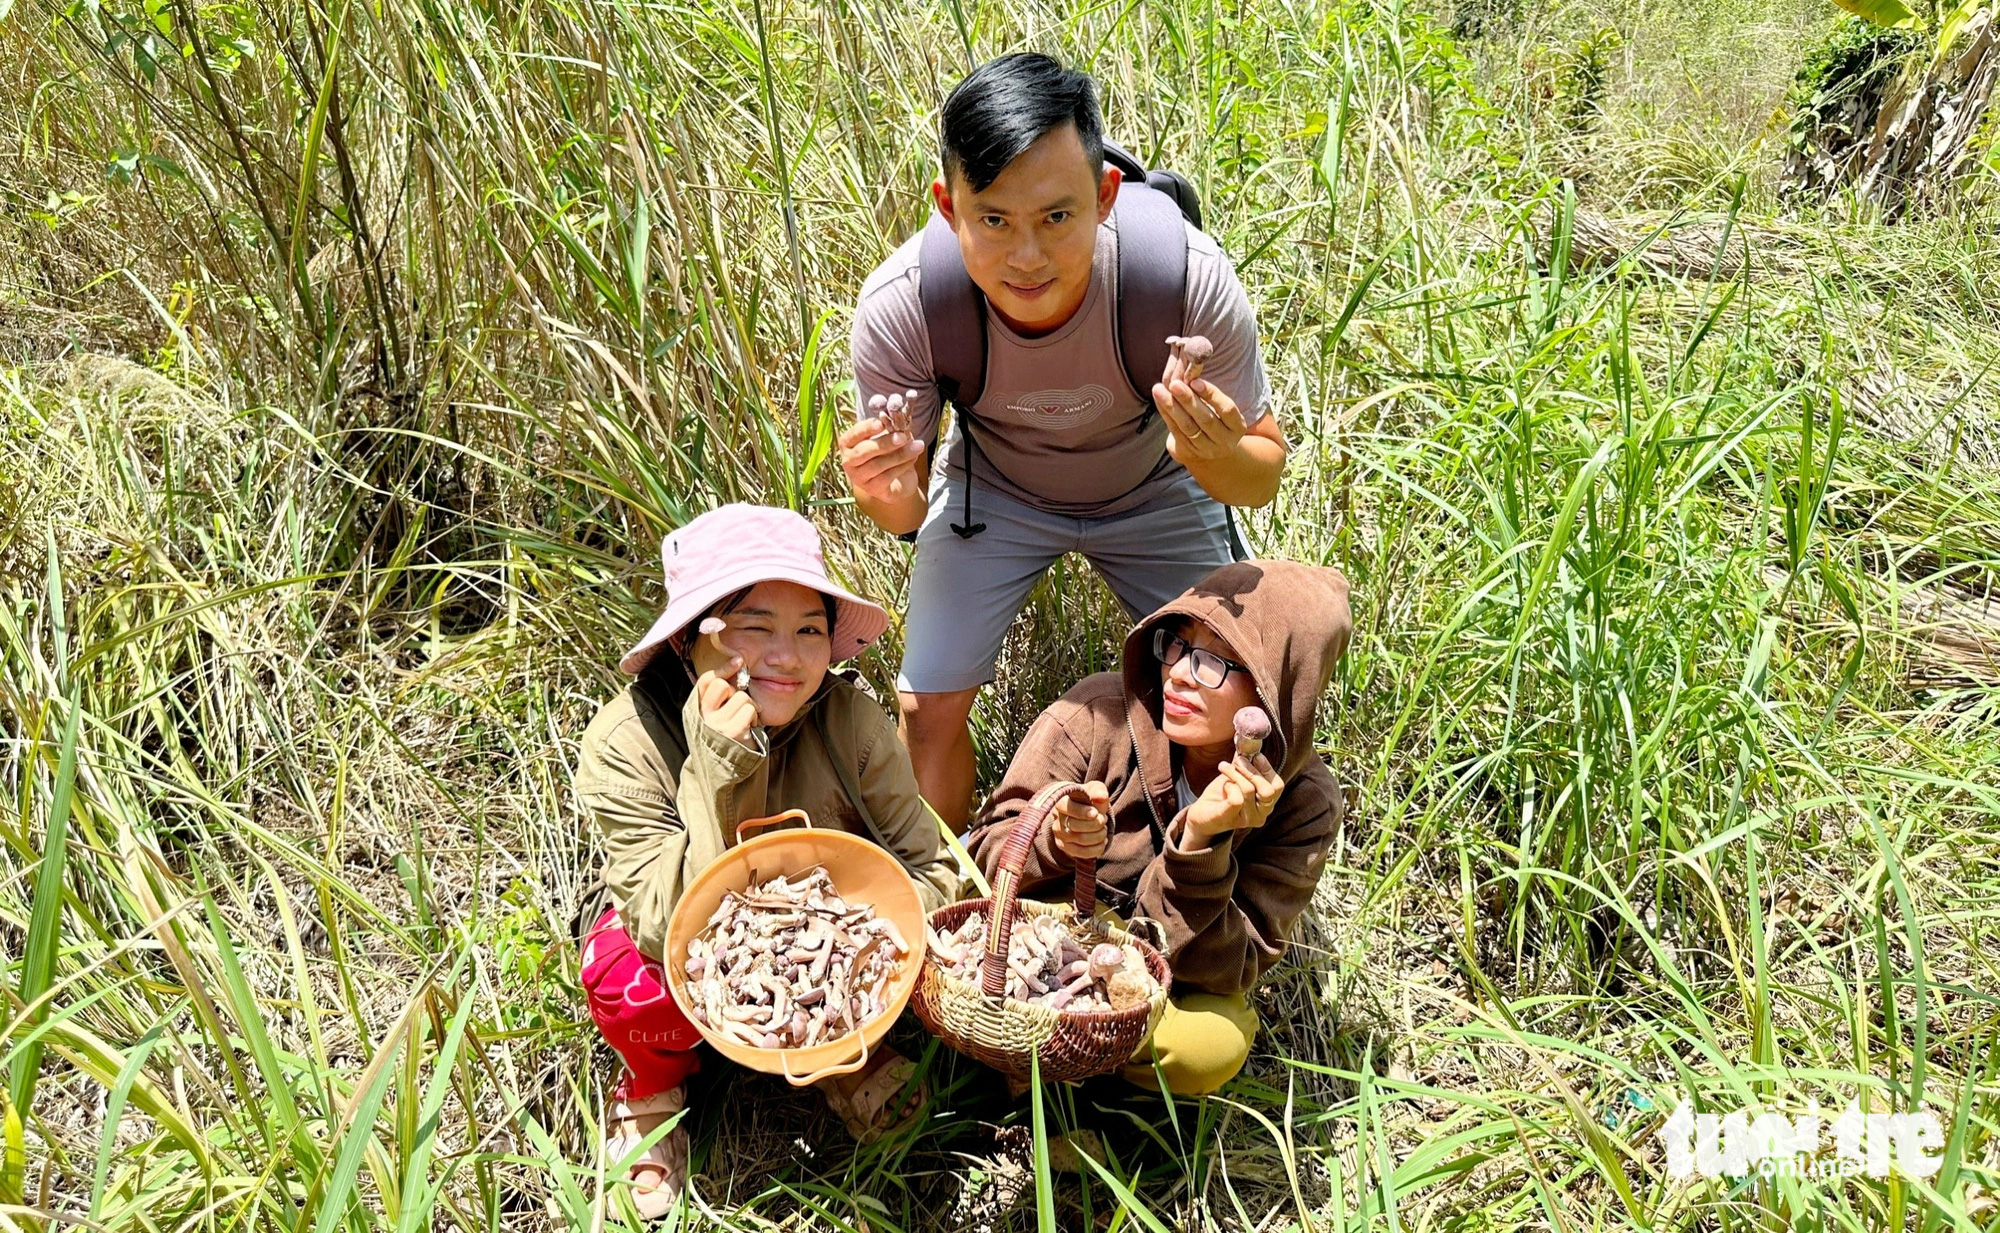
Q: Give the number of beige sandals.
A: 2